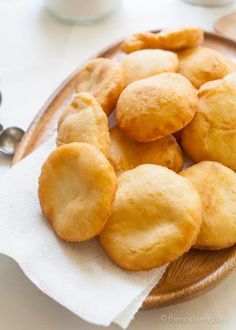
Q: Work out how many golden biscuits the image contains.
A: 11